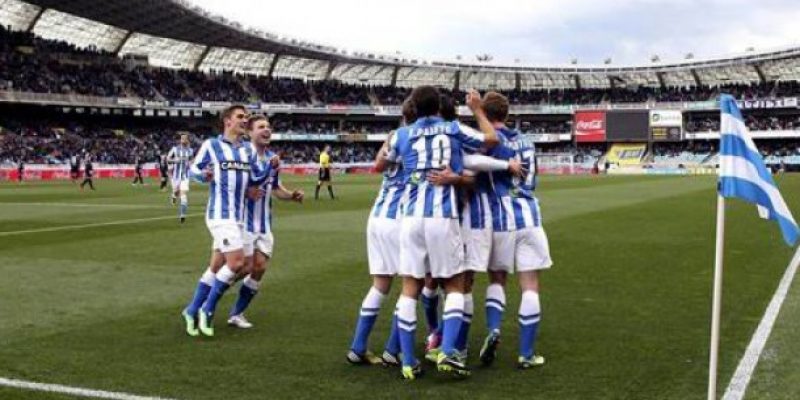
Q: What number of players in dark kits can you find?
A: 5